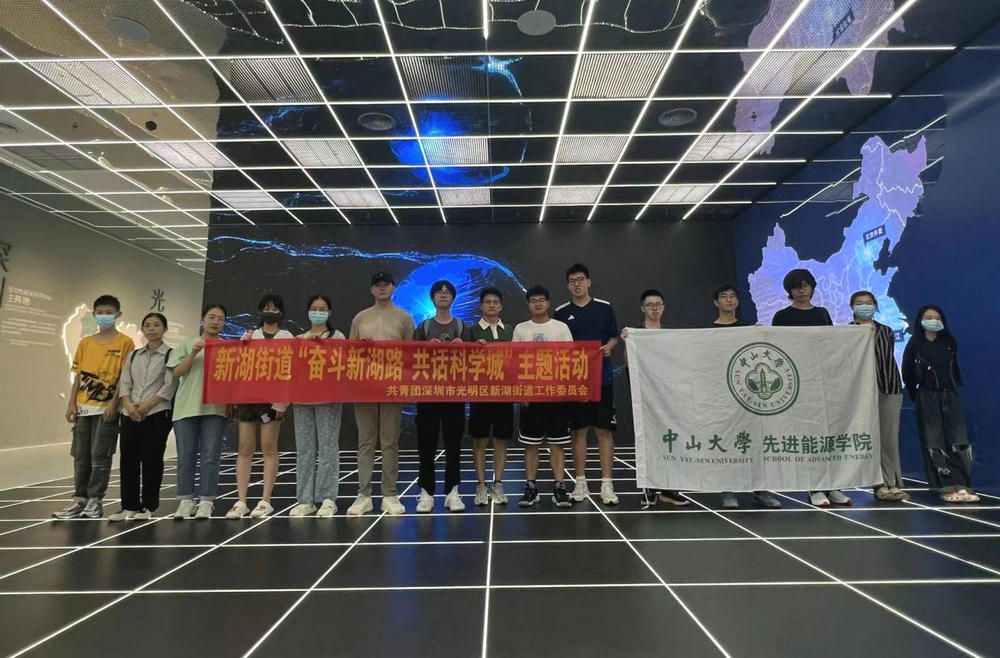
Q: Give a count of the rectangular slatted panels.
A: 15